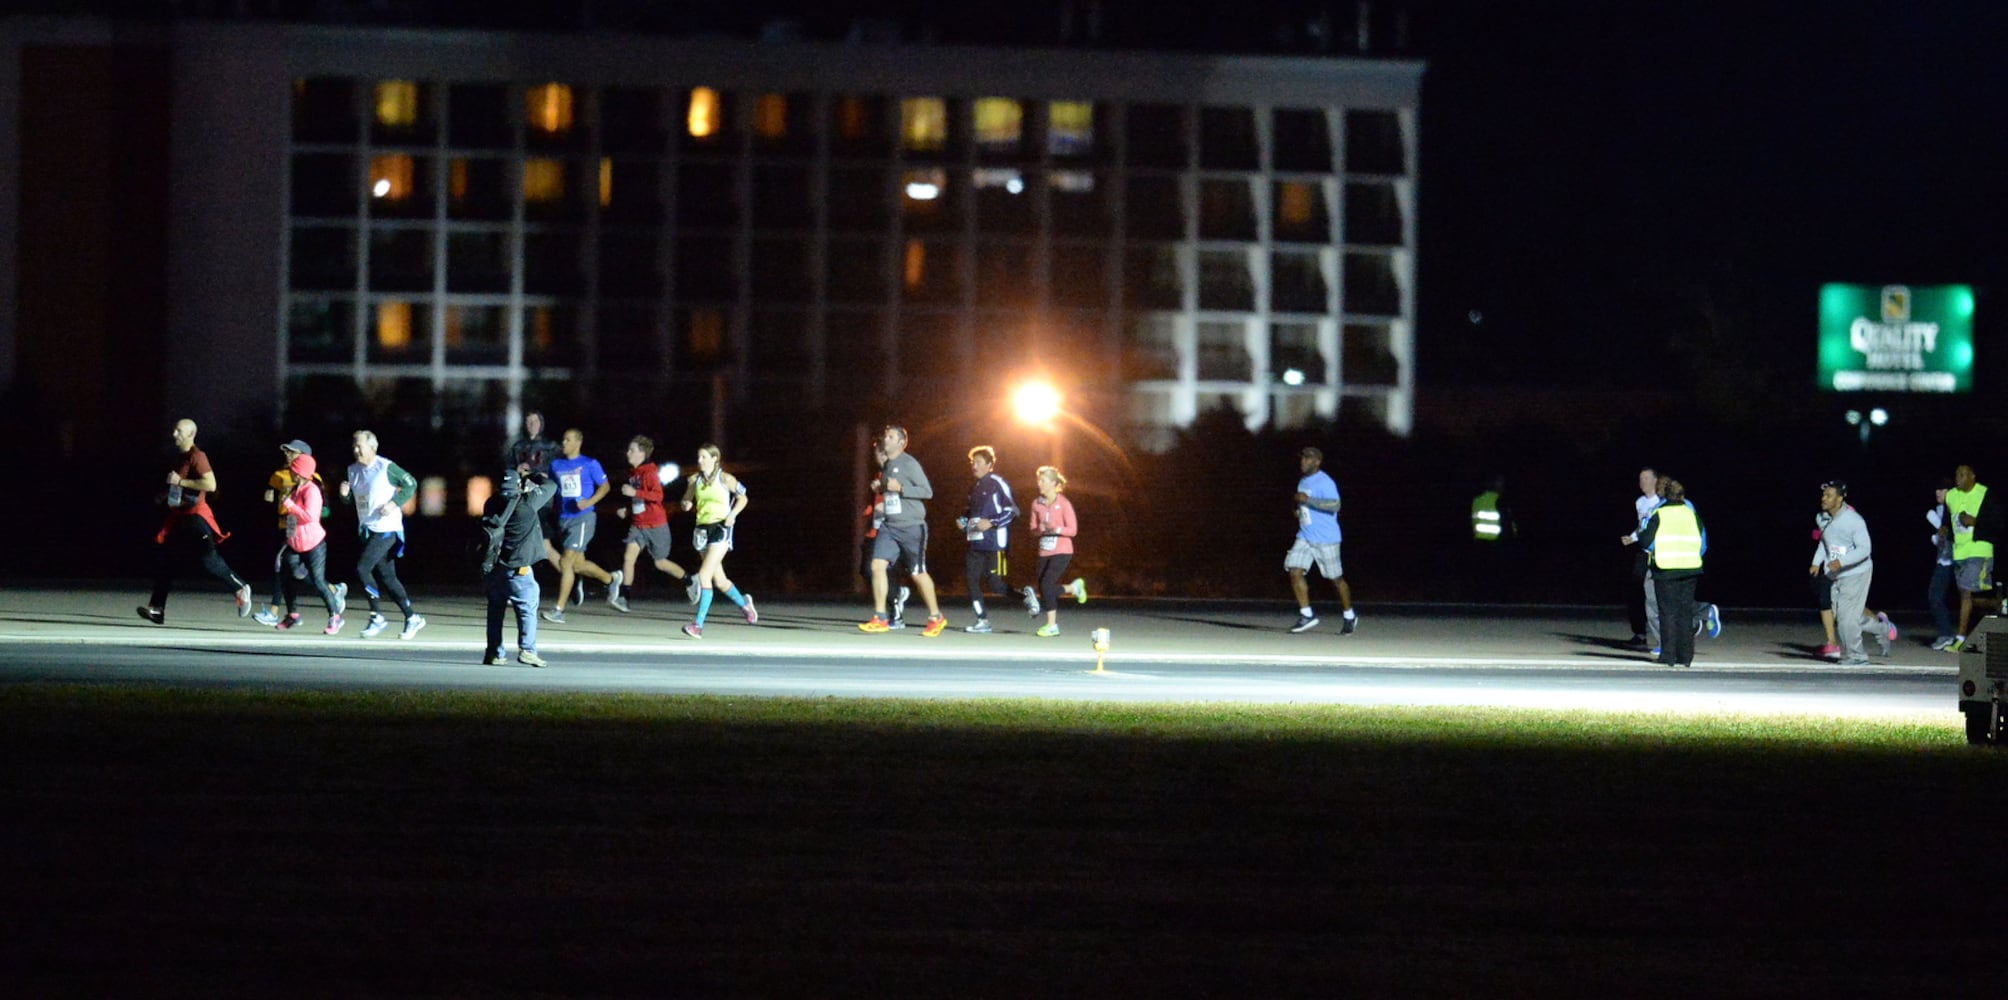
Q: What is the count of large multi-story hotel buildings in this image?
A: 1